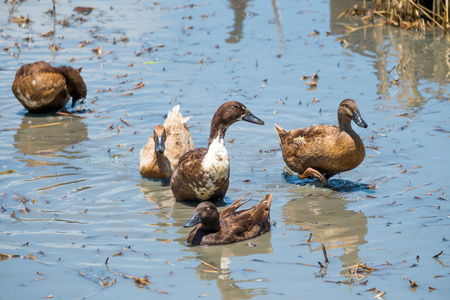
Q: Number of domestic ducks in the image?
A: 5